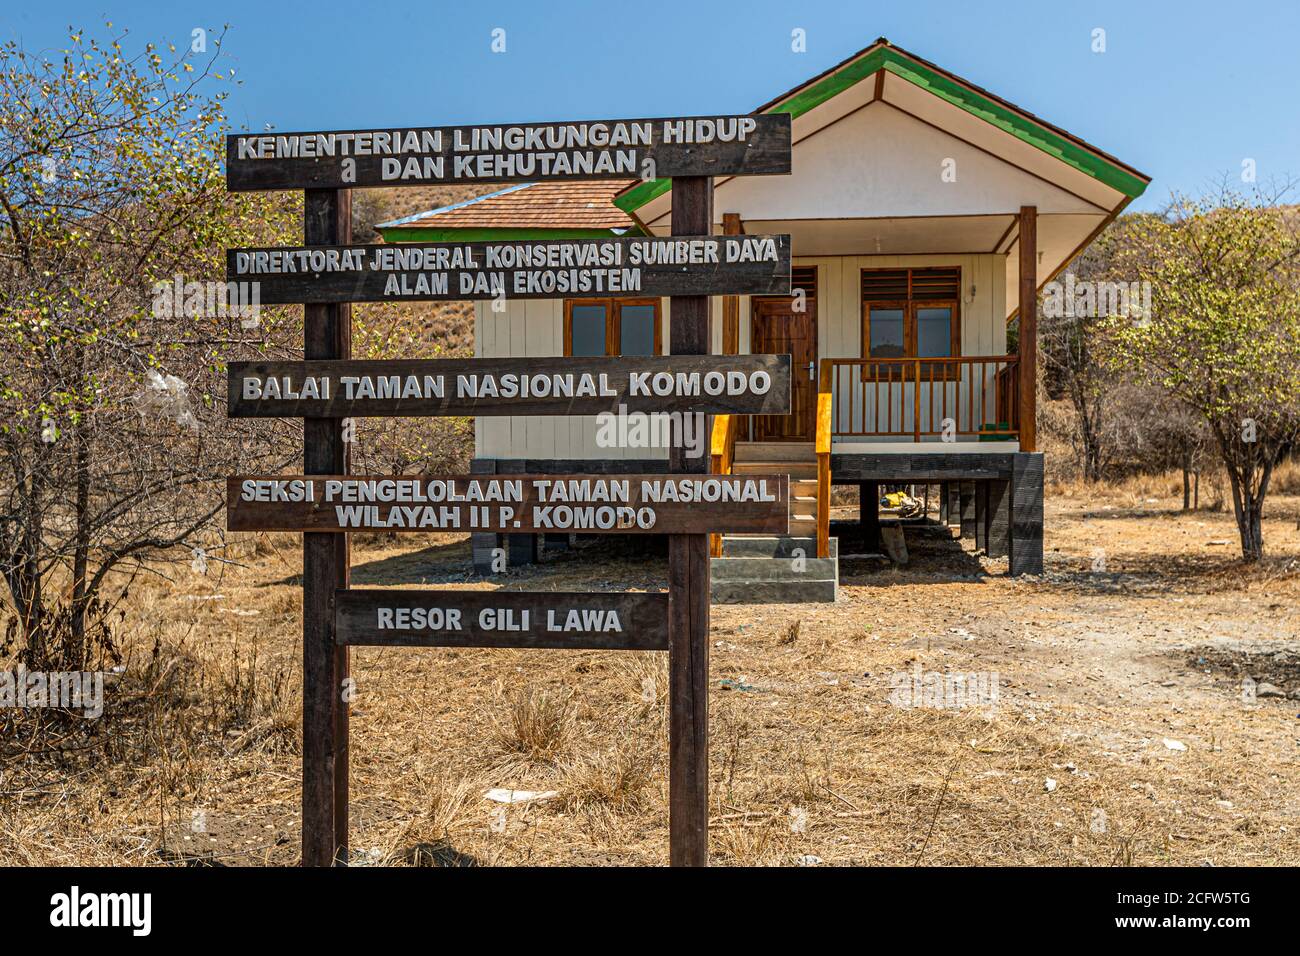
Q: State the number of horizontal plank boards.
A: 5